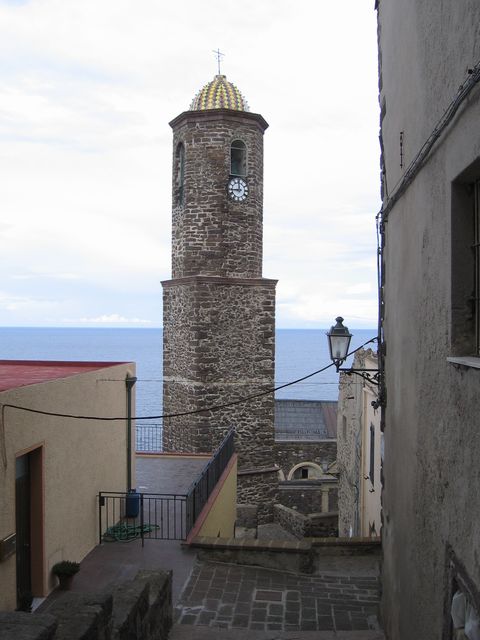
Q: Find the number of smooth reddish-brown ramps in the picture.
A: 1